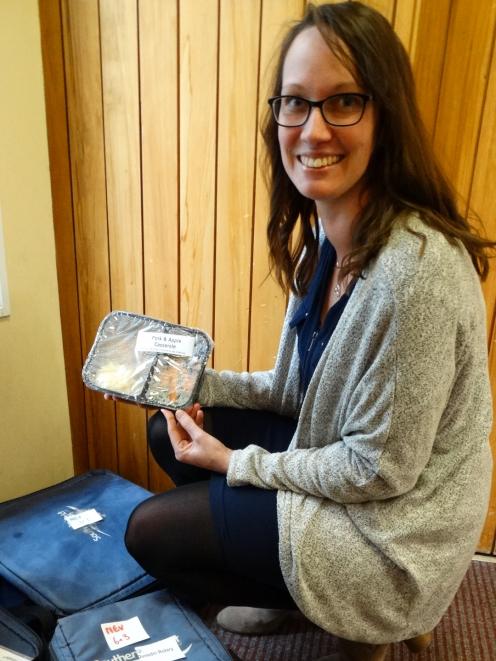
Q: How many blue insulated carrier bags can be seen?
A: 3